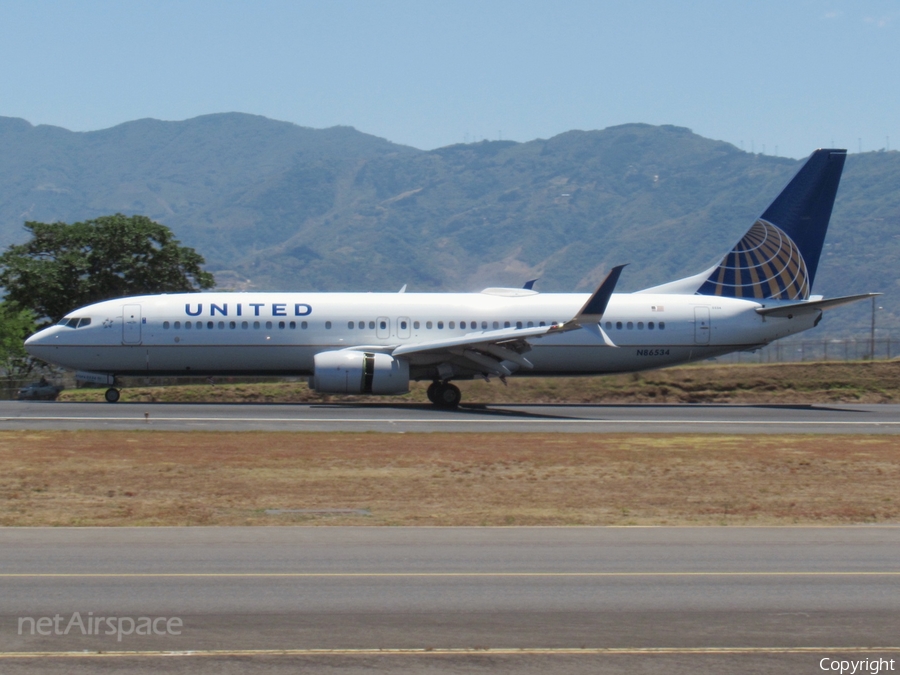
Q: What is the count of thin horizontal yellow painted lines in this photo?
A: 2